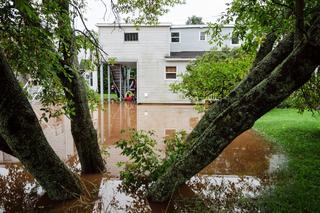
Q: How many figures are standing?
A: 0